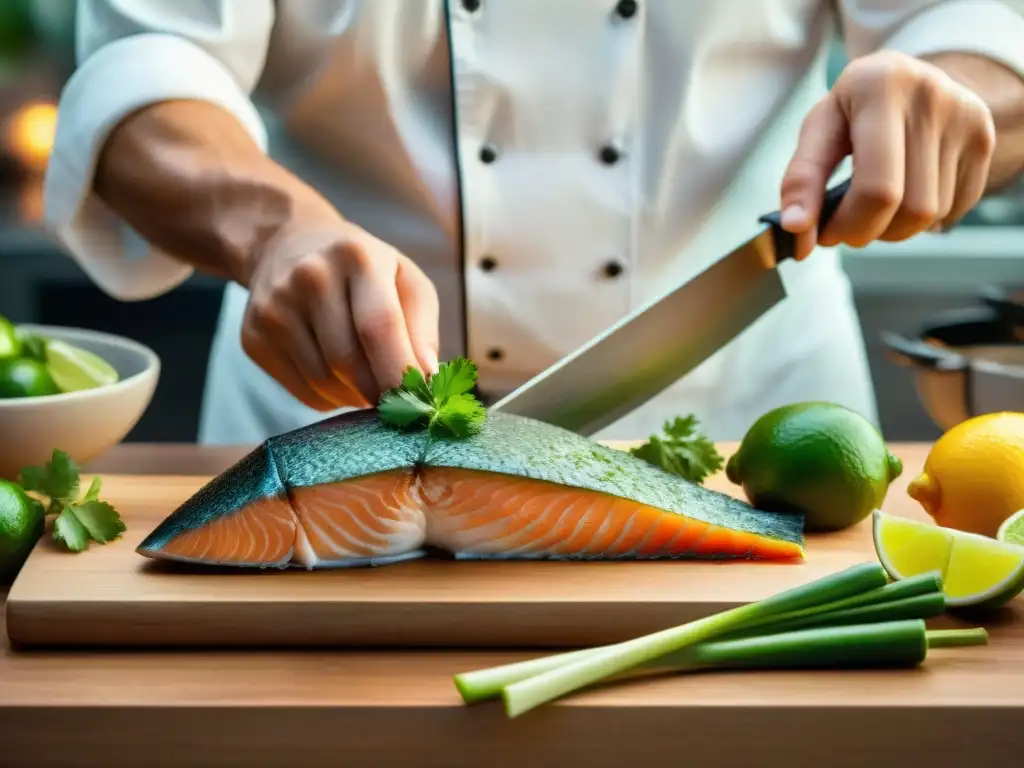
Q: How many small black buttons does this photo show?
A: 7